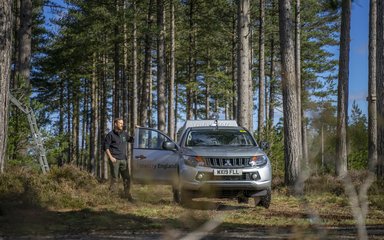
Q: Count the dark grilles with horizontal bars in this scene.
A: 1